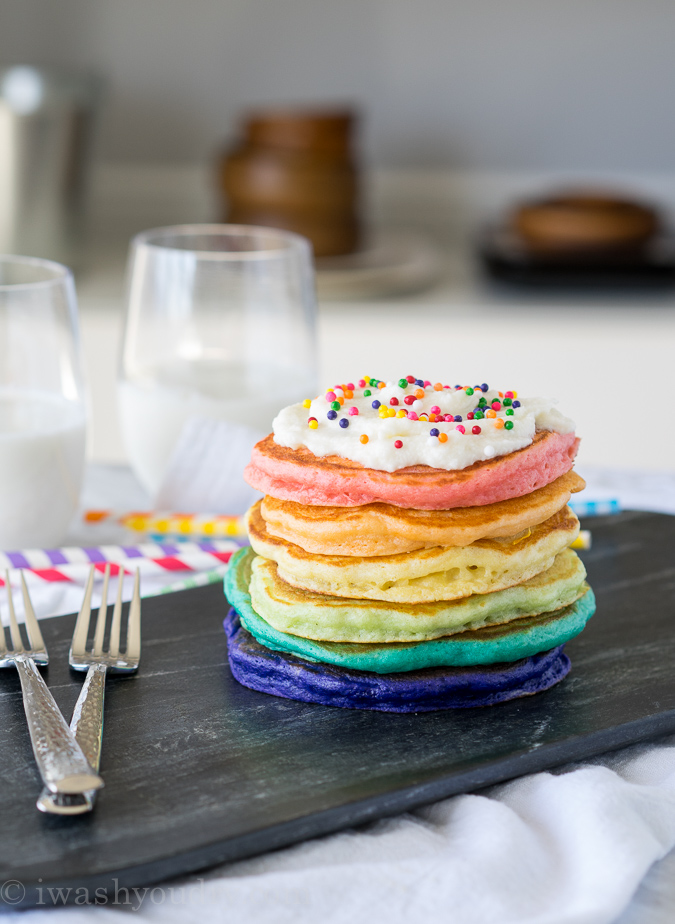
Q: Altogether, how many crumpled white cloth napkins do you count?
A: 1